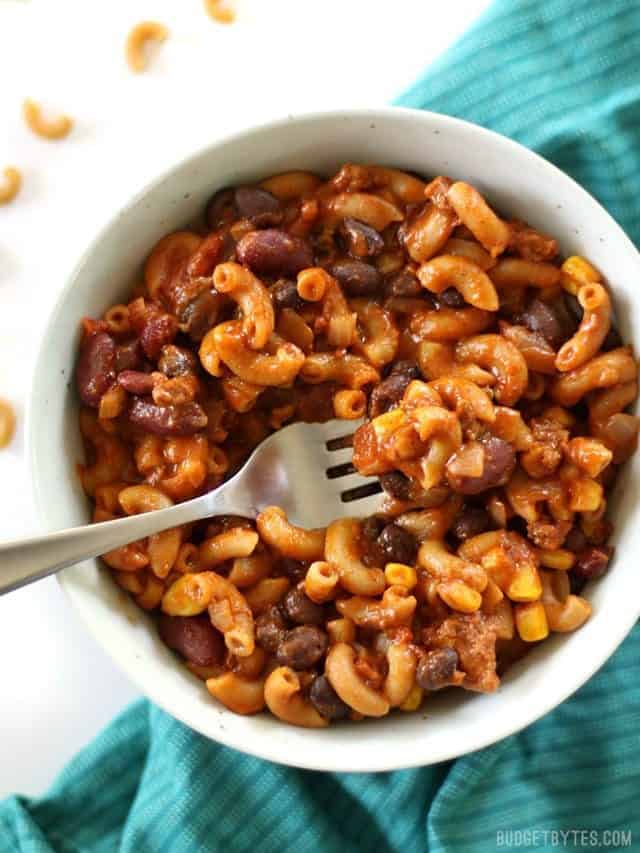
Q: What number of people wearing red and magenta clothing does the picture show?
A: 0